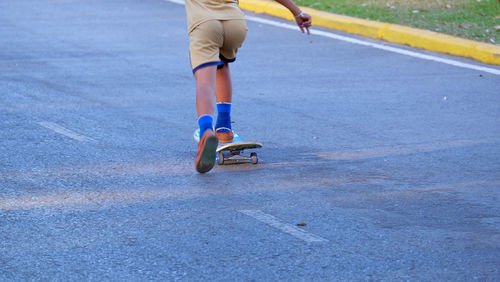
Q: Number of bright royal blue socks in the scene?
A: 2